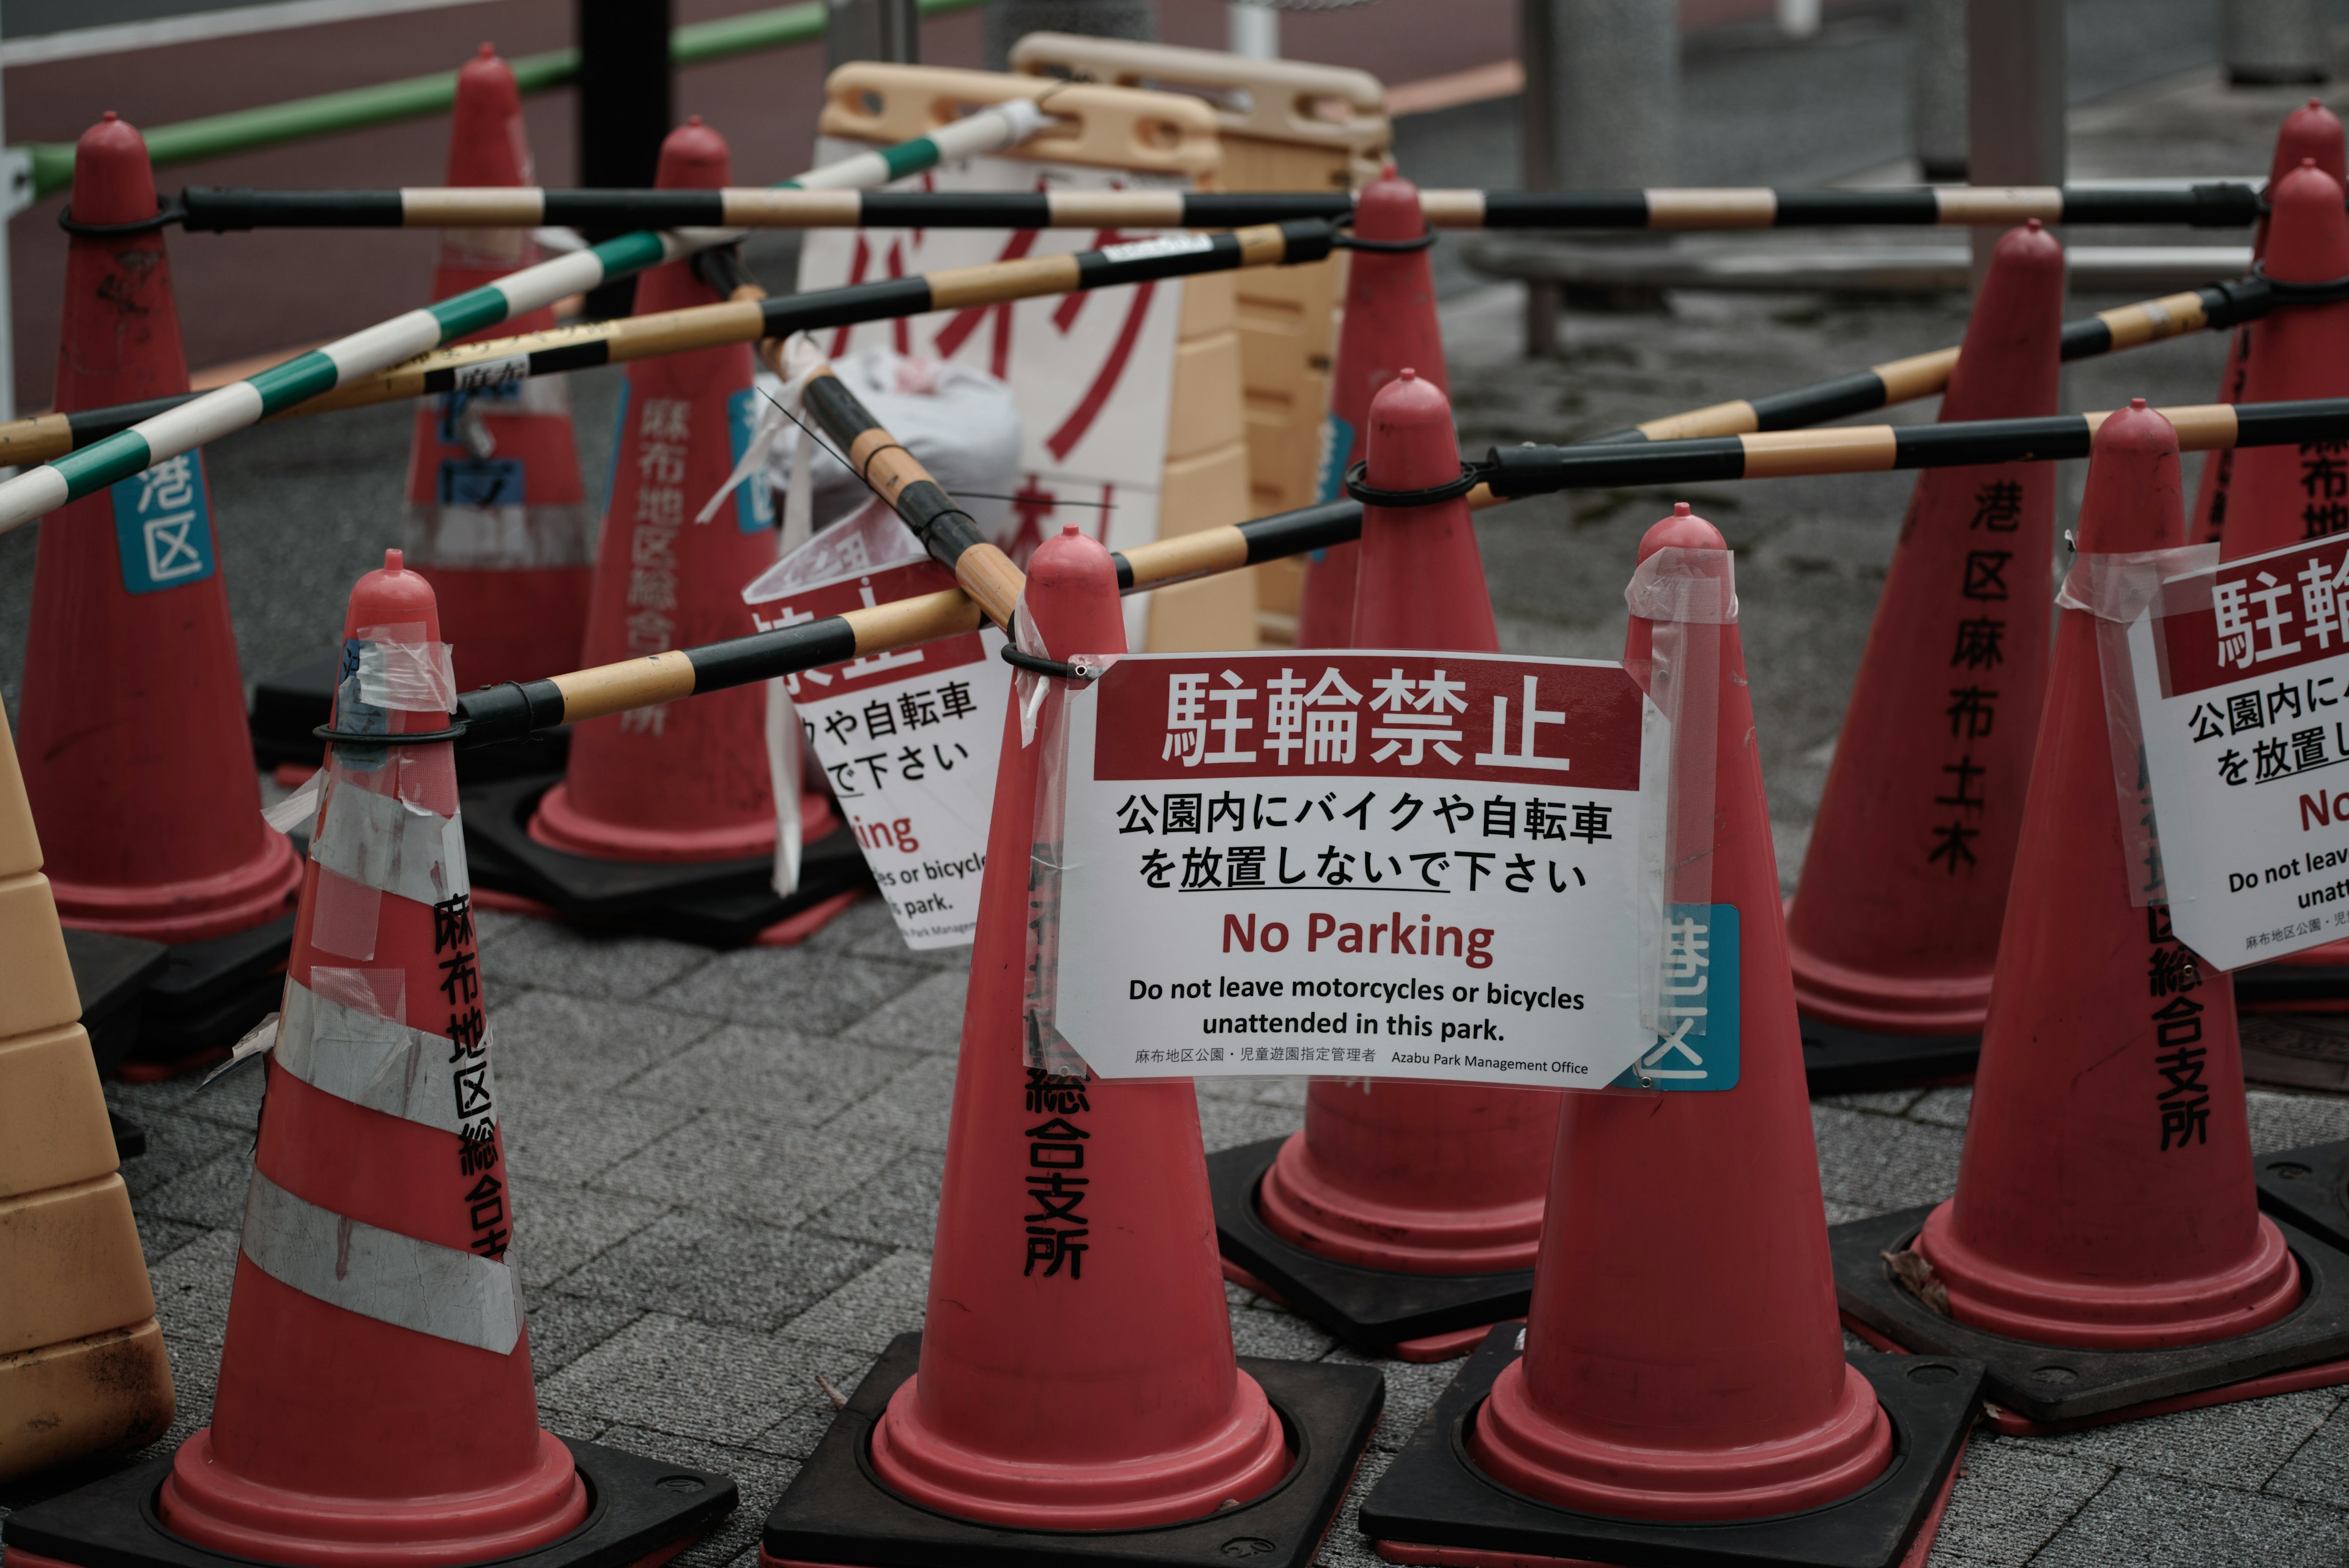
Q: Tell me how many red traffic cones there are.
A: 12